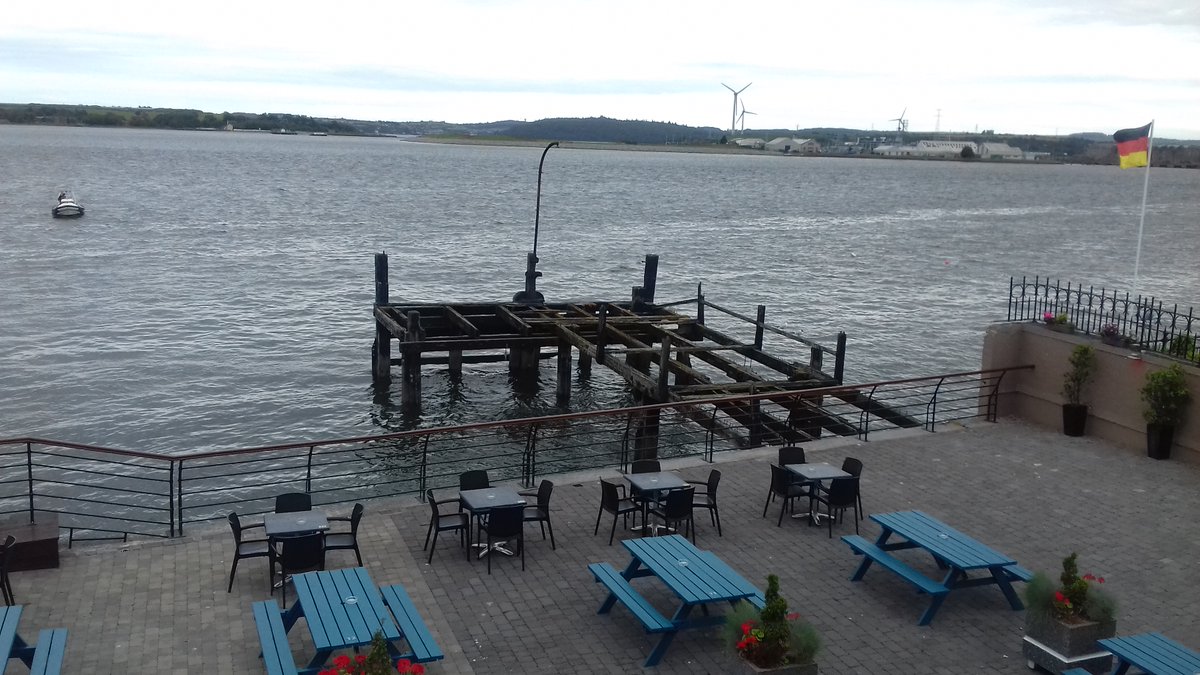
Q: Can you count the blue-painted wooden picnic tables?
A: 5